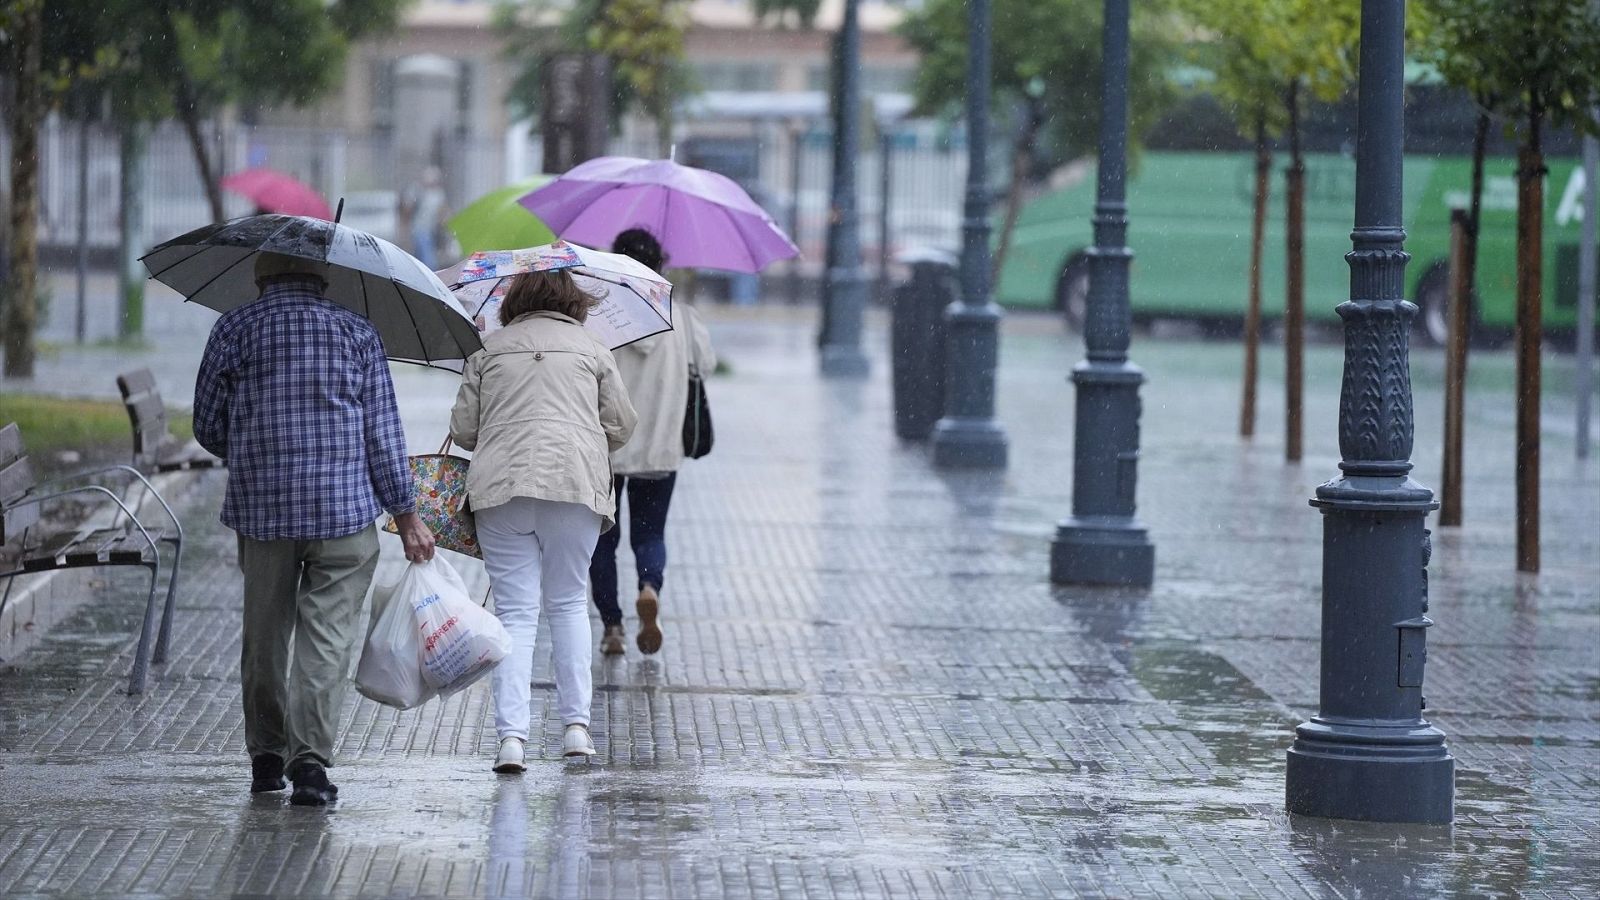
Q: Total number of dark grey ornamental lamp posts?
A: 4